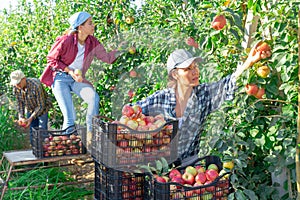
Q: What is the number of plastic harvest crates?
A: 4